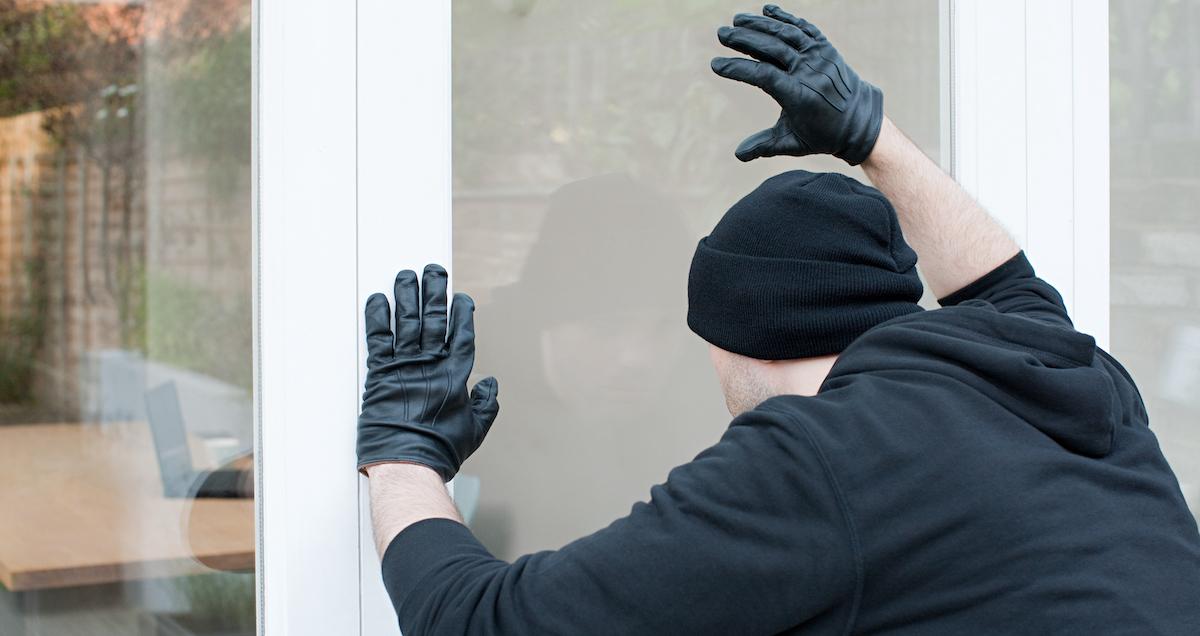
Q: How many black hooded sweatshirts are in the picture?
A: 1